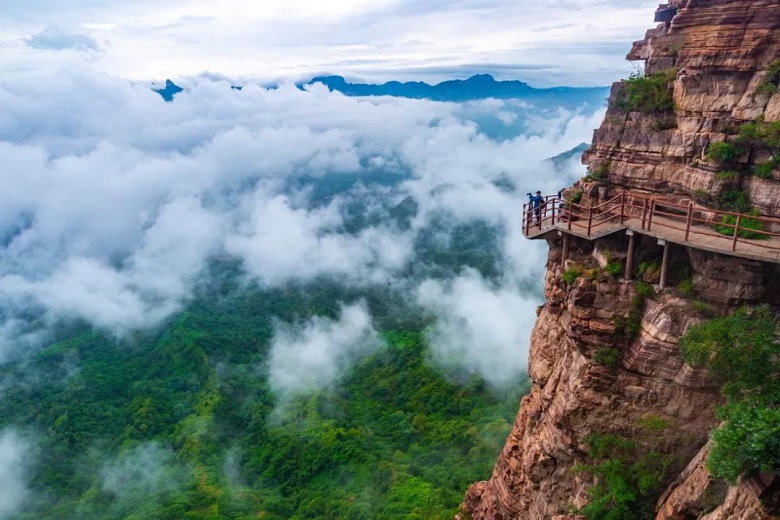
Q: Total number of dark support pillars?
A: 3